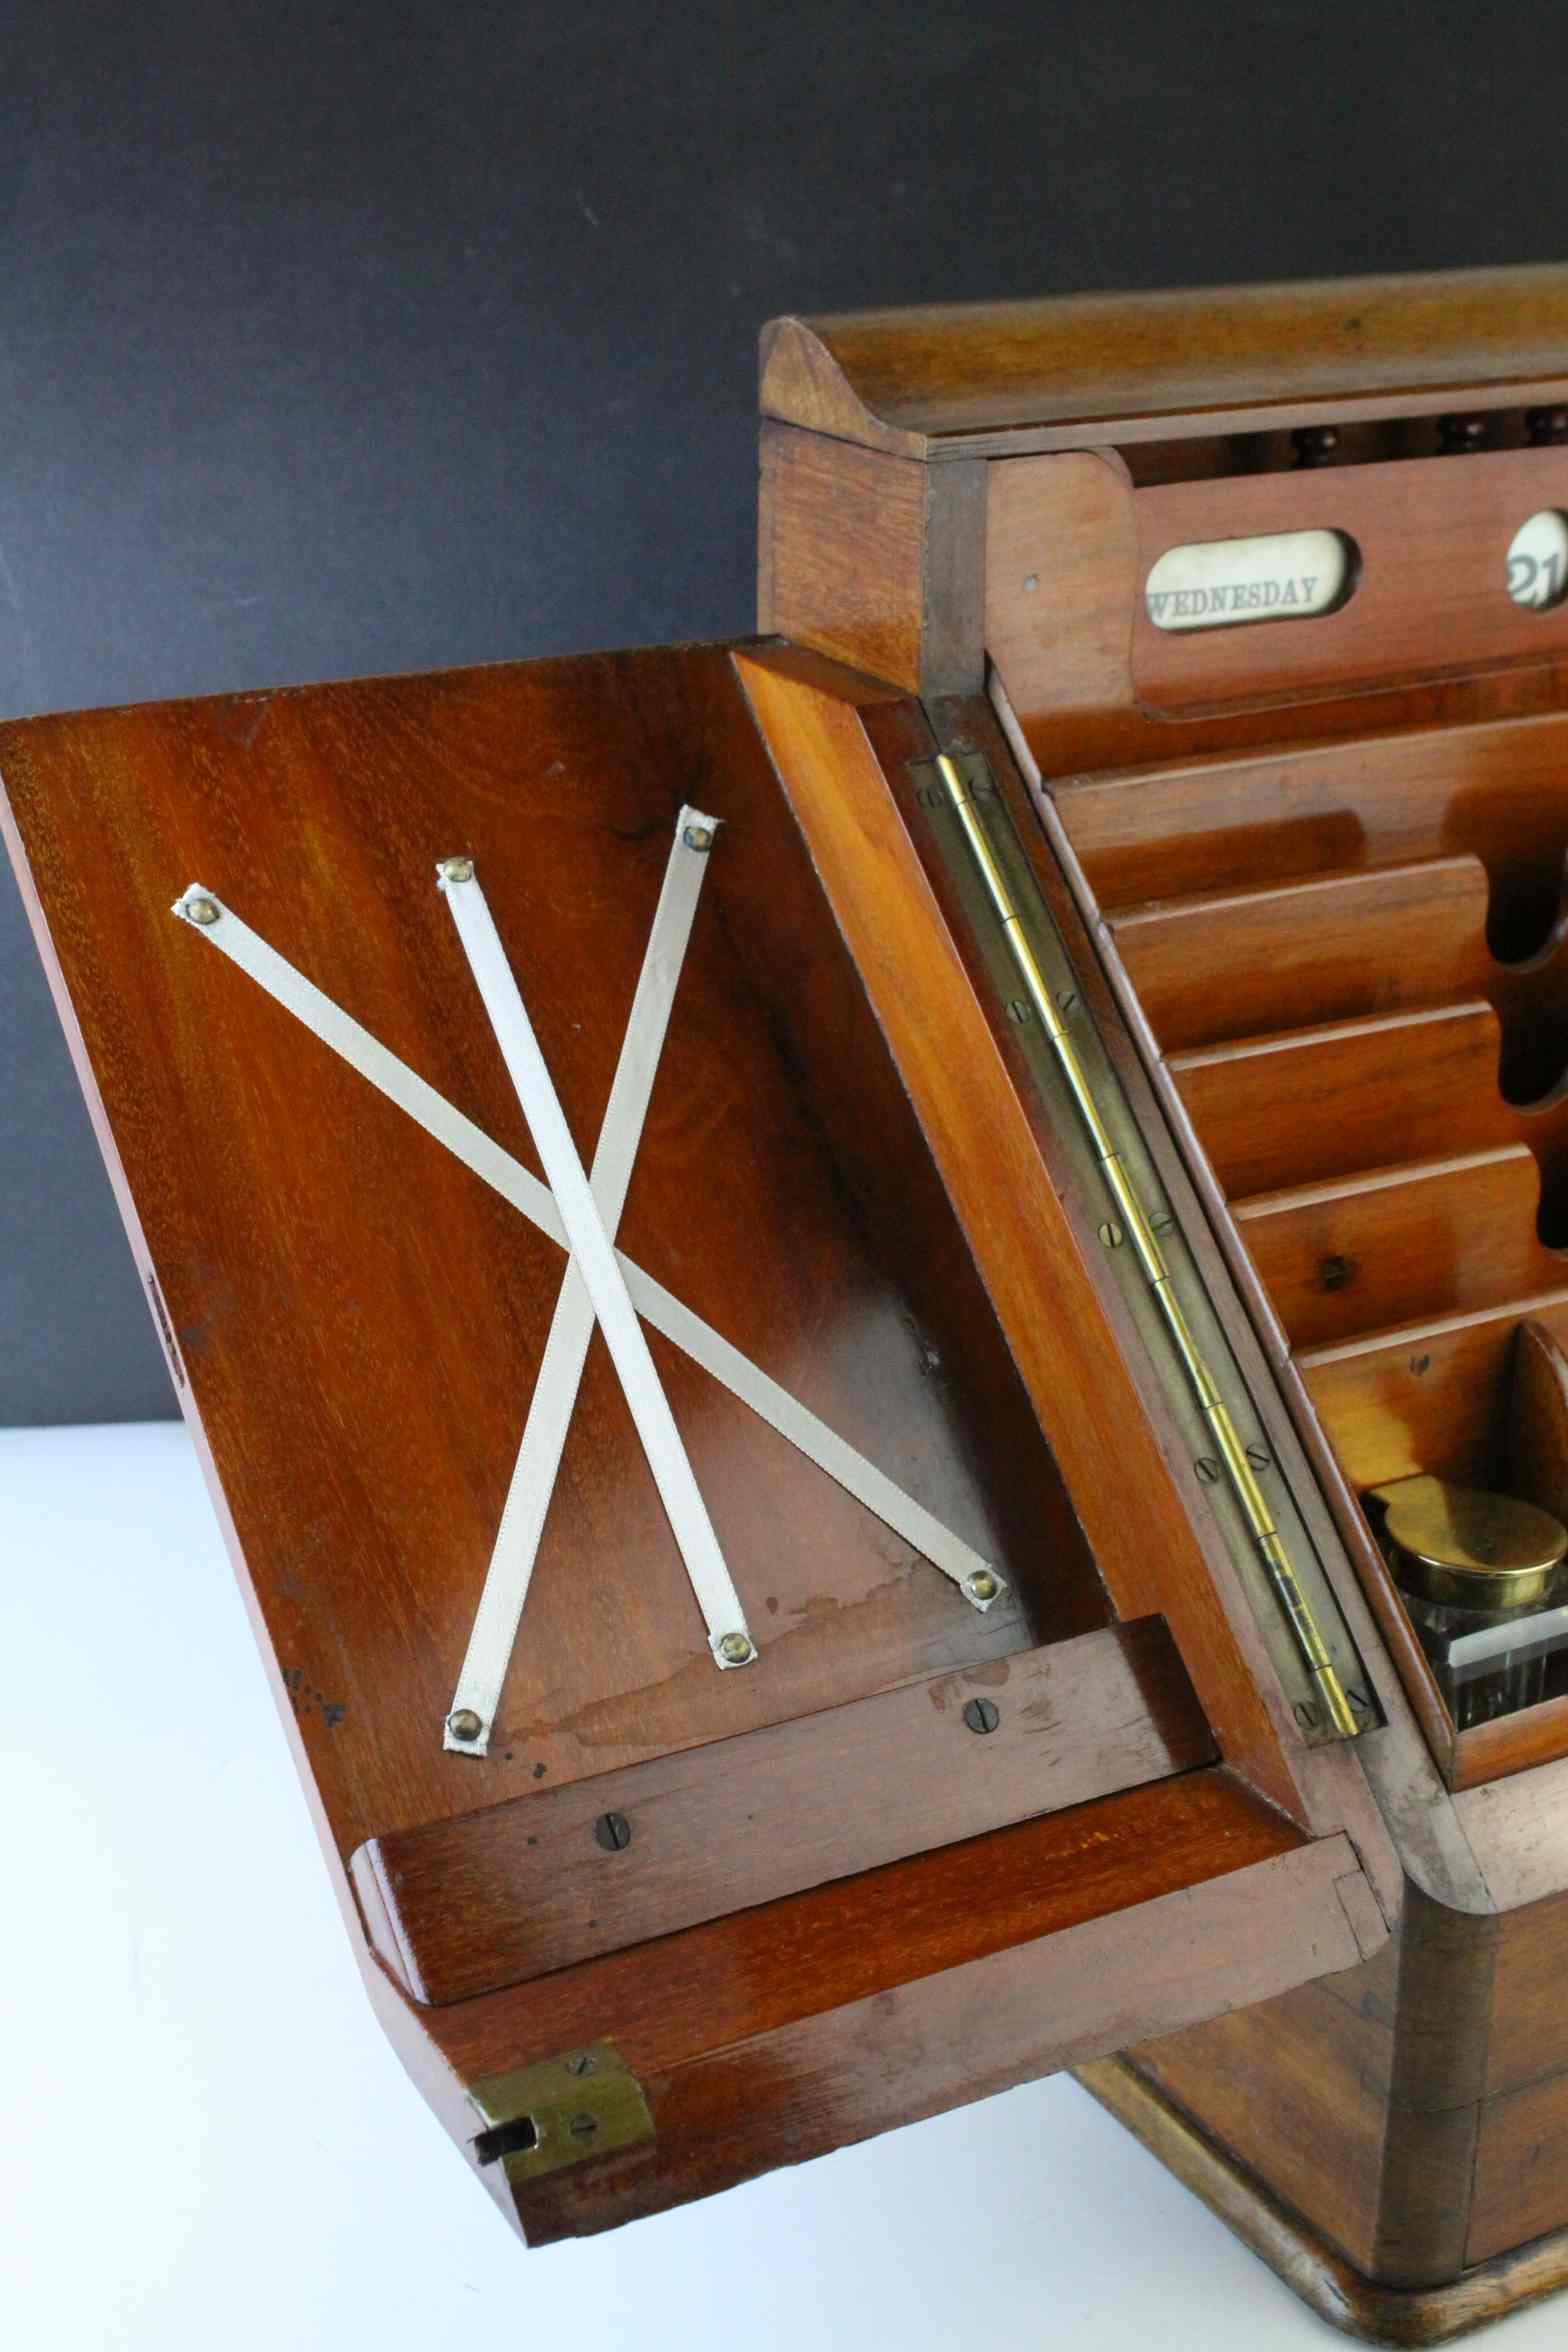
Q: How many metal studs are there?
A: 6